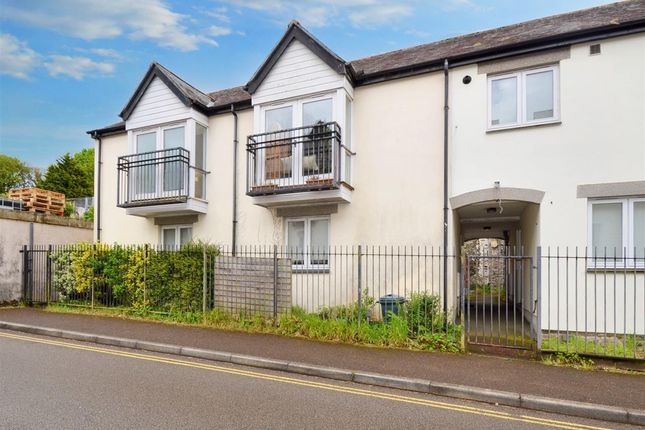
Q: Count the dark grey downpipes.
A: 3